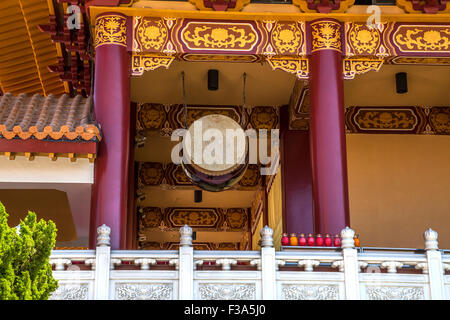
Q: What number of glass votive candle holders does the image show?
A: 8